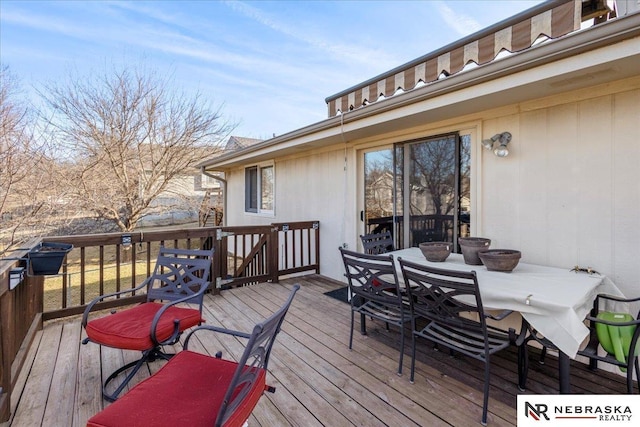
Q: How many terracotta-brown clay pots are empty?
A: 3